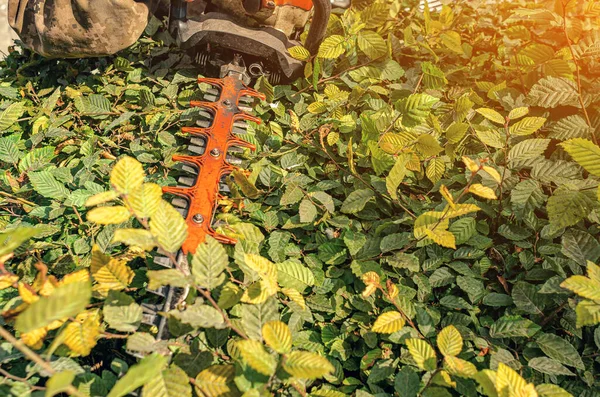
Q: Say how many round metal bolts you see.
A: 3